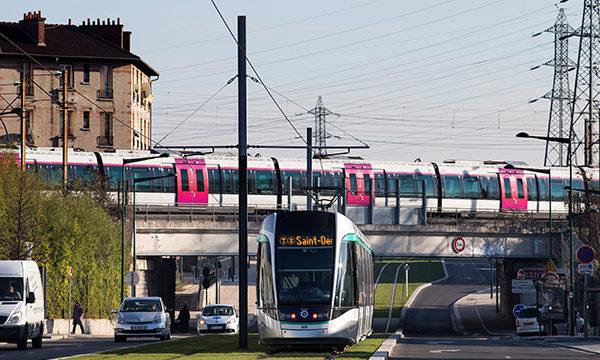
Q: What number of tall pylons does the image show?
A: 3